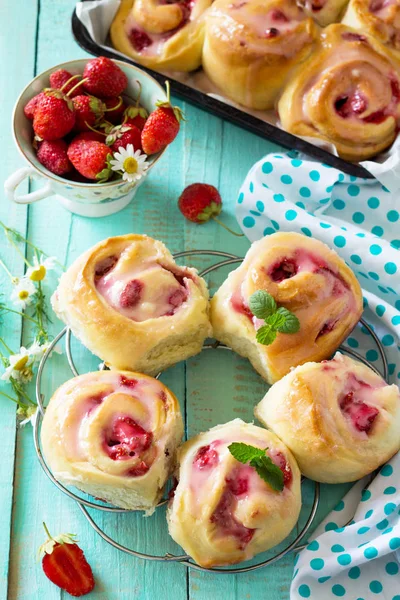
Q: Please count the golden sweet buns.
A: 10